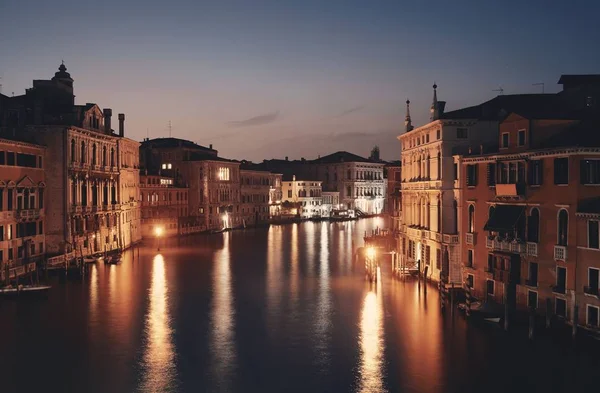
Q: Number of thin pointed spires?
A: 2